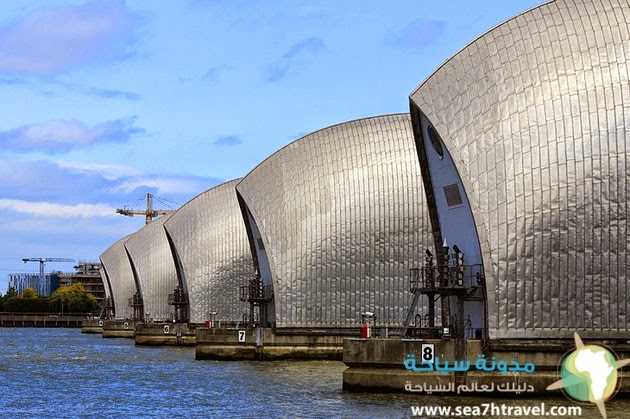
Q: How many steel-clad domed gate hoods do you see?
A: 5